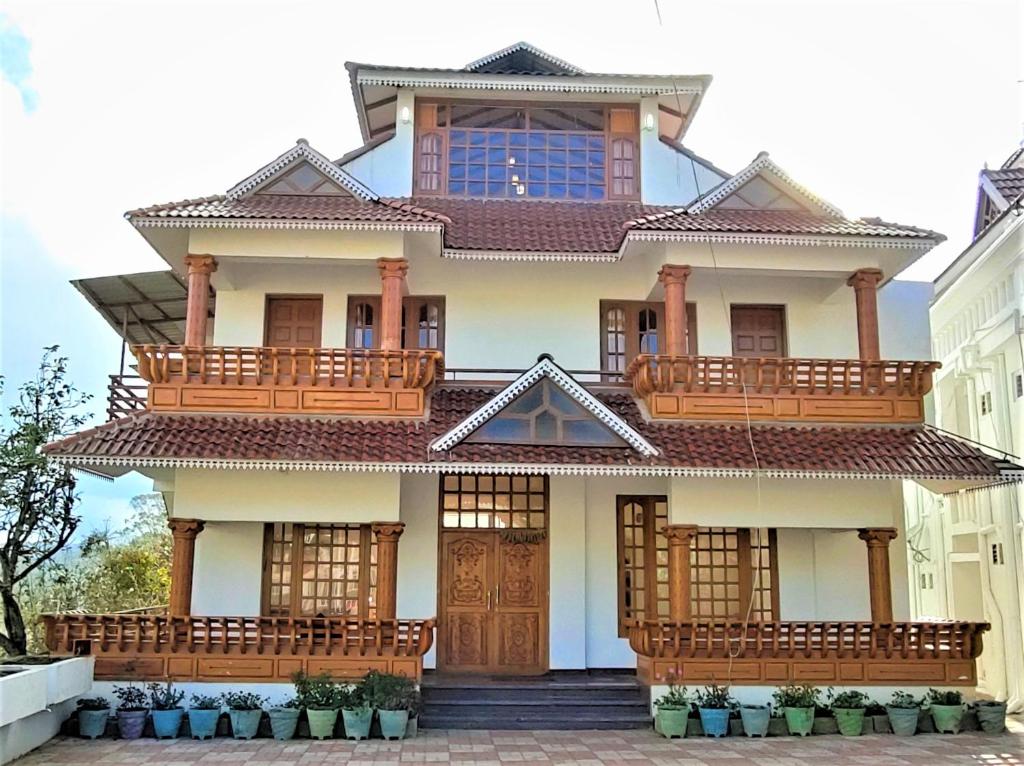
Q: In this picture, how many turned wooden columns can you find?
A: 8